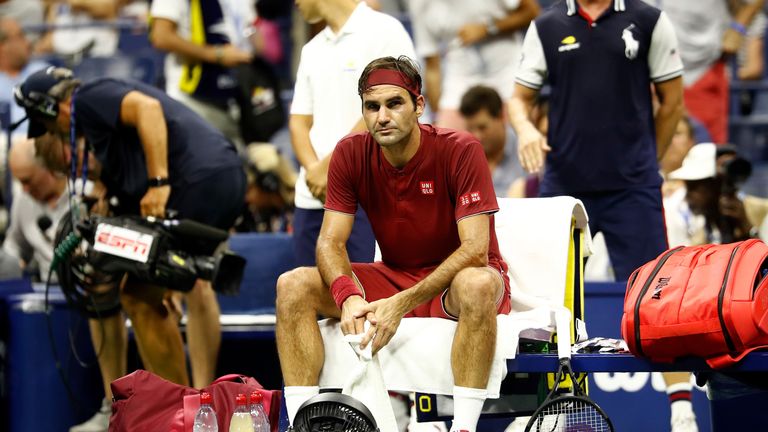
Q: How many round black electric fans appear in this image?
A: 1